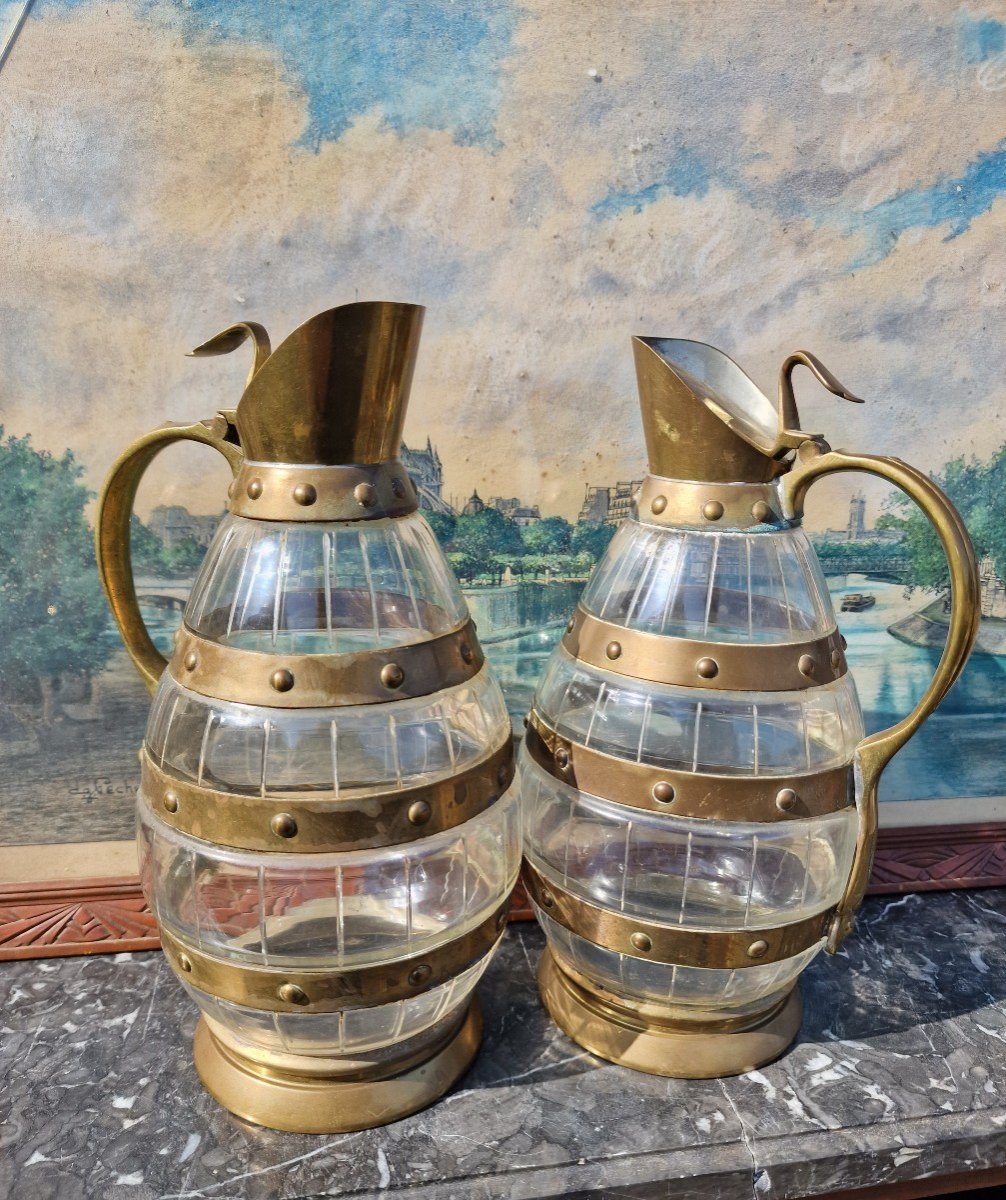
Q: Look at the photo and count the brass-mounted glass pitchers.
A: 2